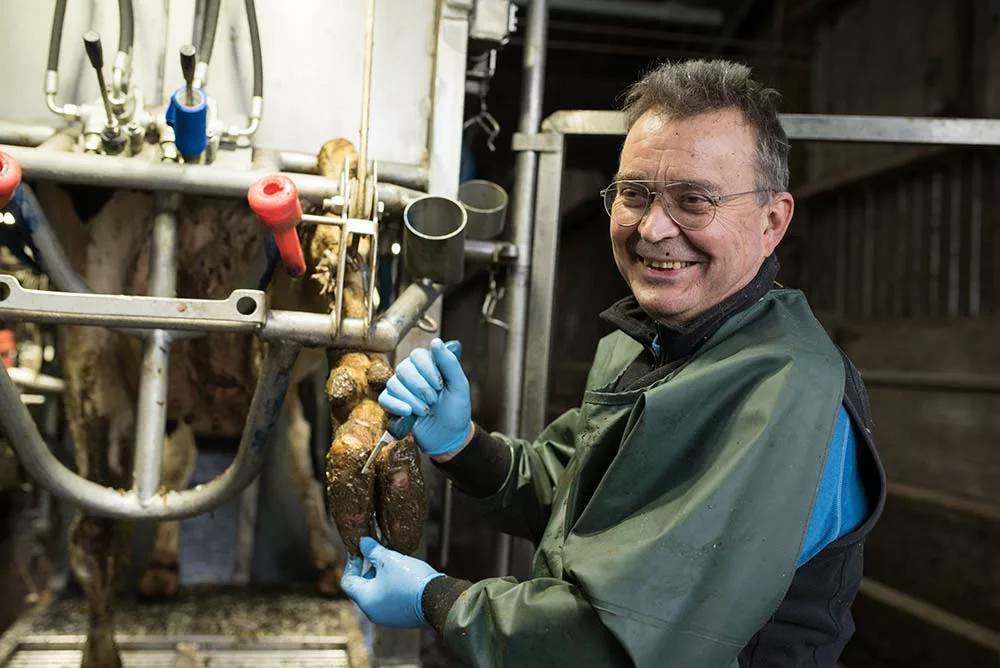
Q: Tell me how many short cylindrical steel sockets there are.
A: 2